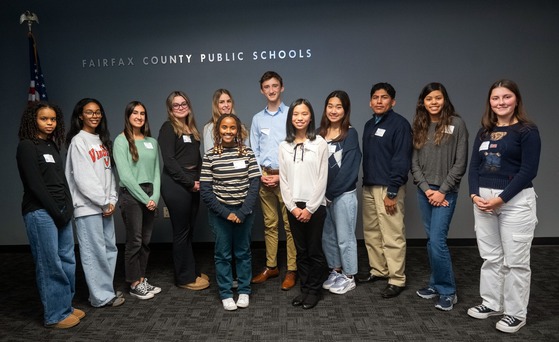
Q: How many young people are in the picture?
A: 12